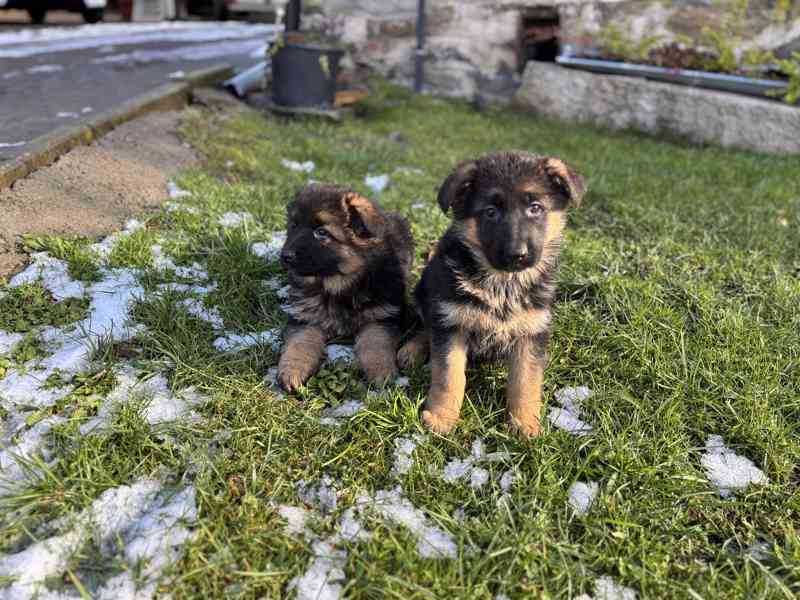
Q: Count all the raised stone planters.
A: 1